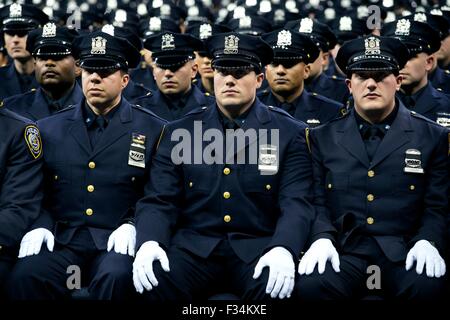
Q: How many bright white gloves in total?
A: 6